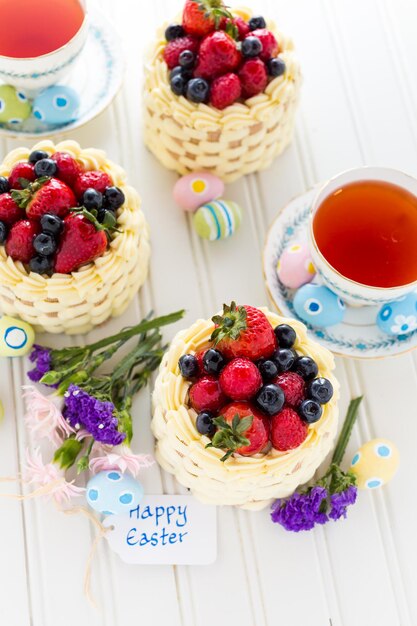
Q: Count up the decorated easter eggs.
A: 10